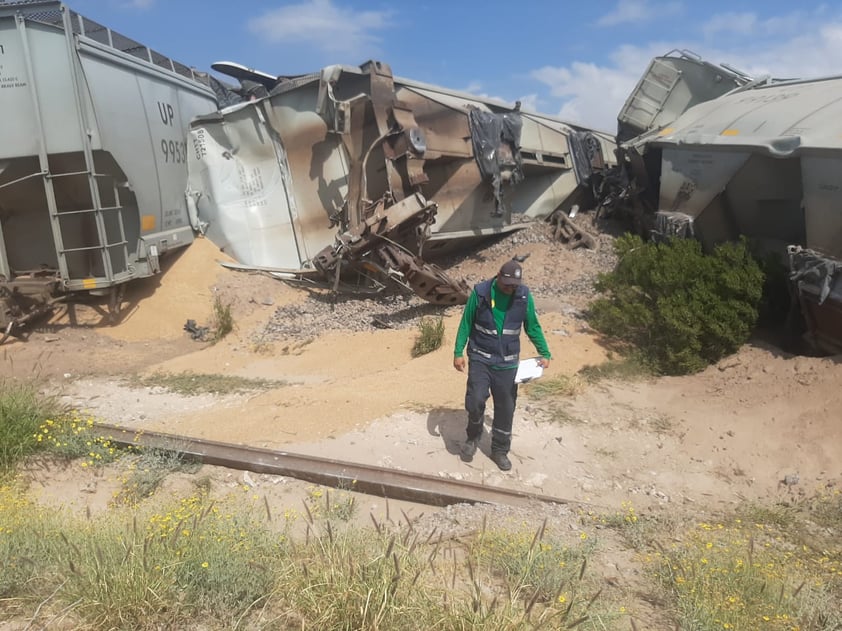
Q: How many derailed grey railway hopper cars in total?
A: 4